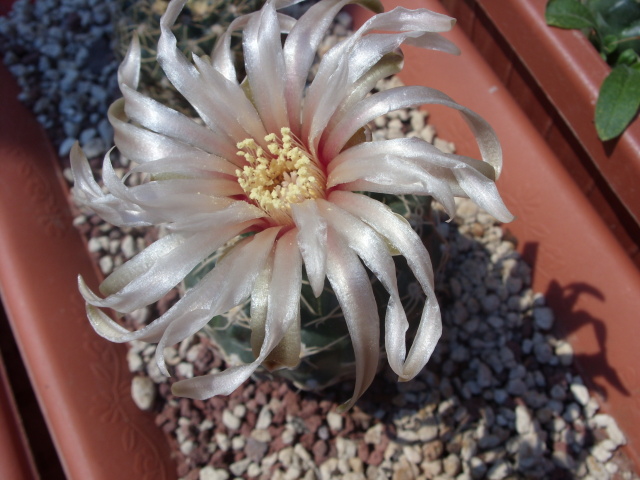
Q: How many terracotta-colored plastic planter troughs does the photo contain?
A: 3